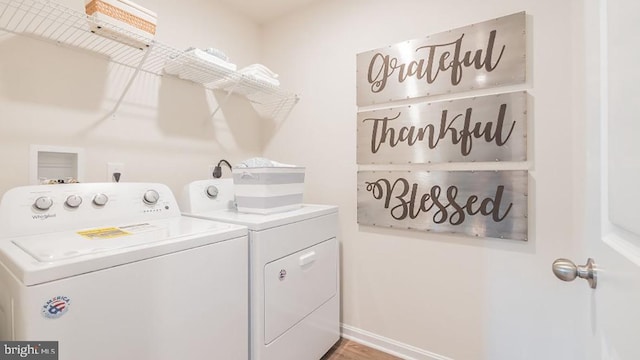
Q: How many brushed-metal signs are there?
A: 3